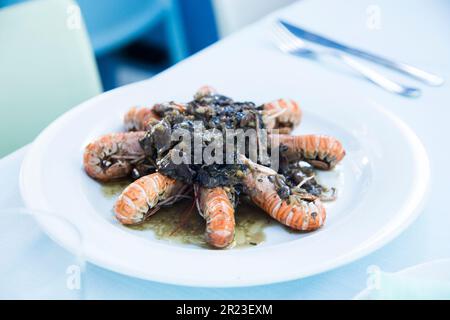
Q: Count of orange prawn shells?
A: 8